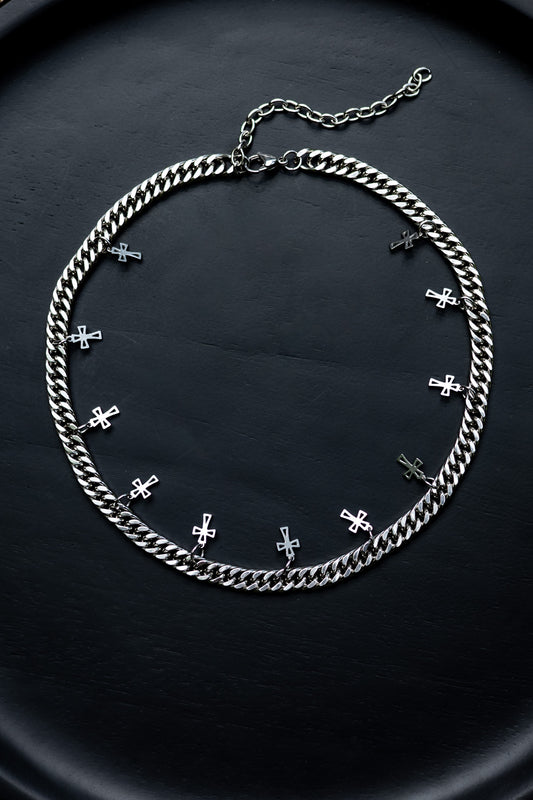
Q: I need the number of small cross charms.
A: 11